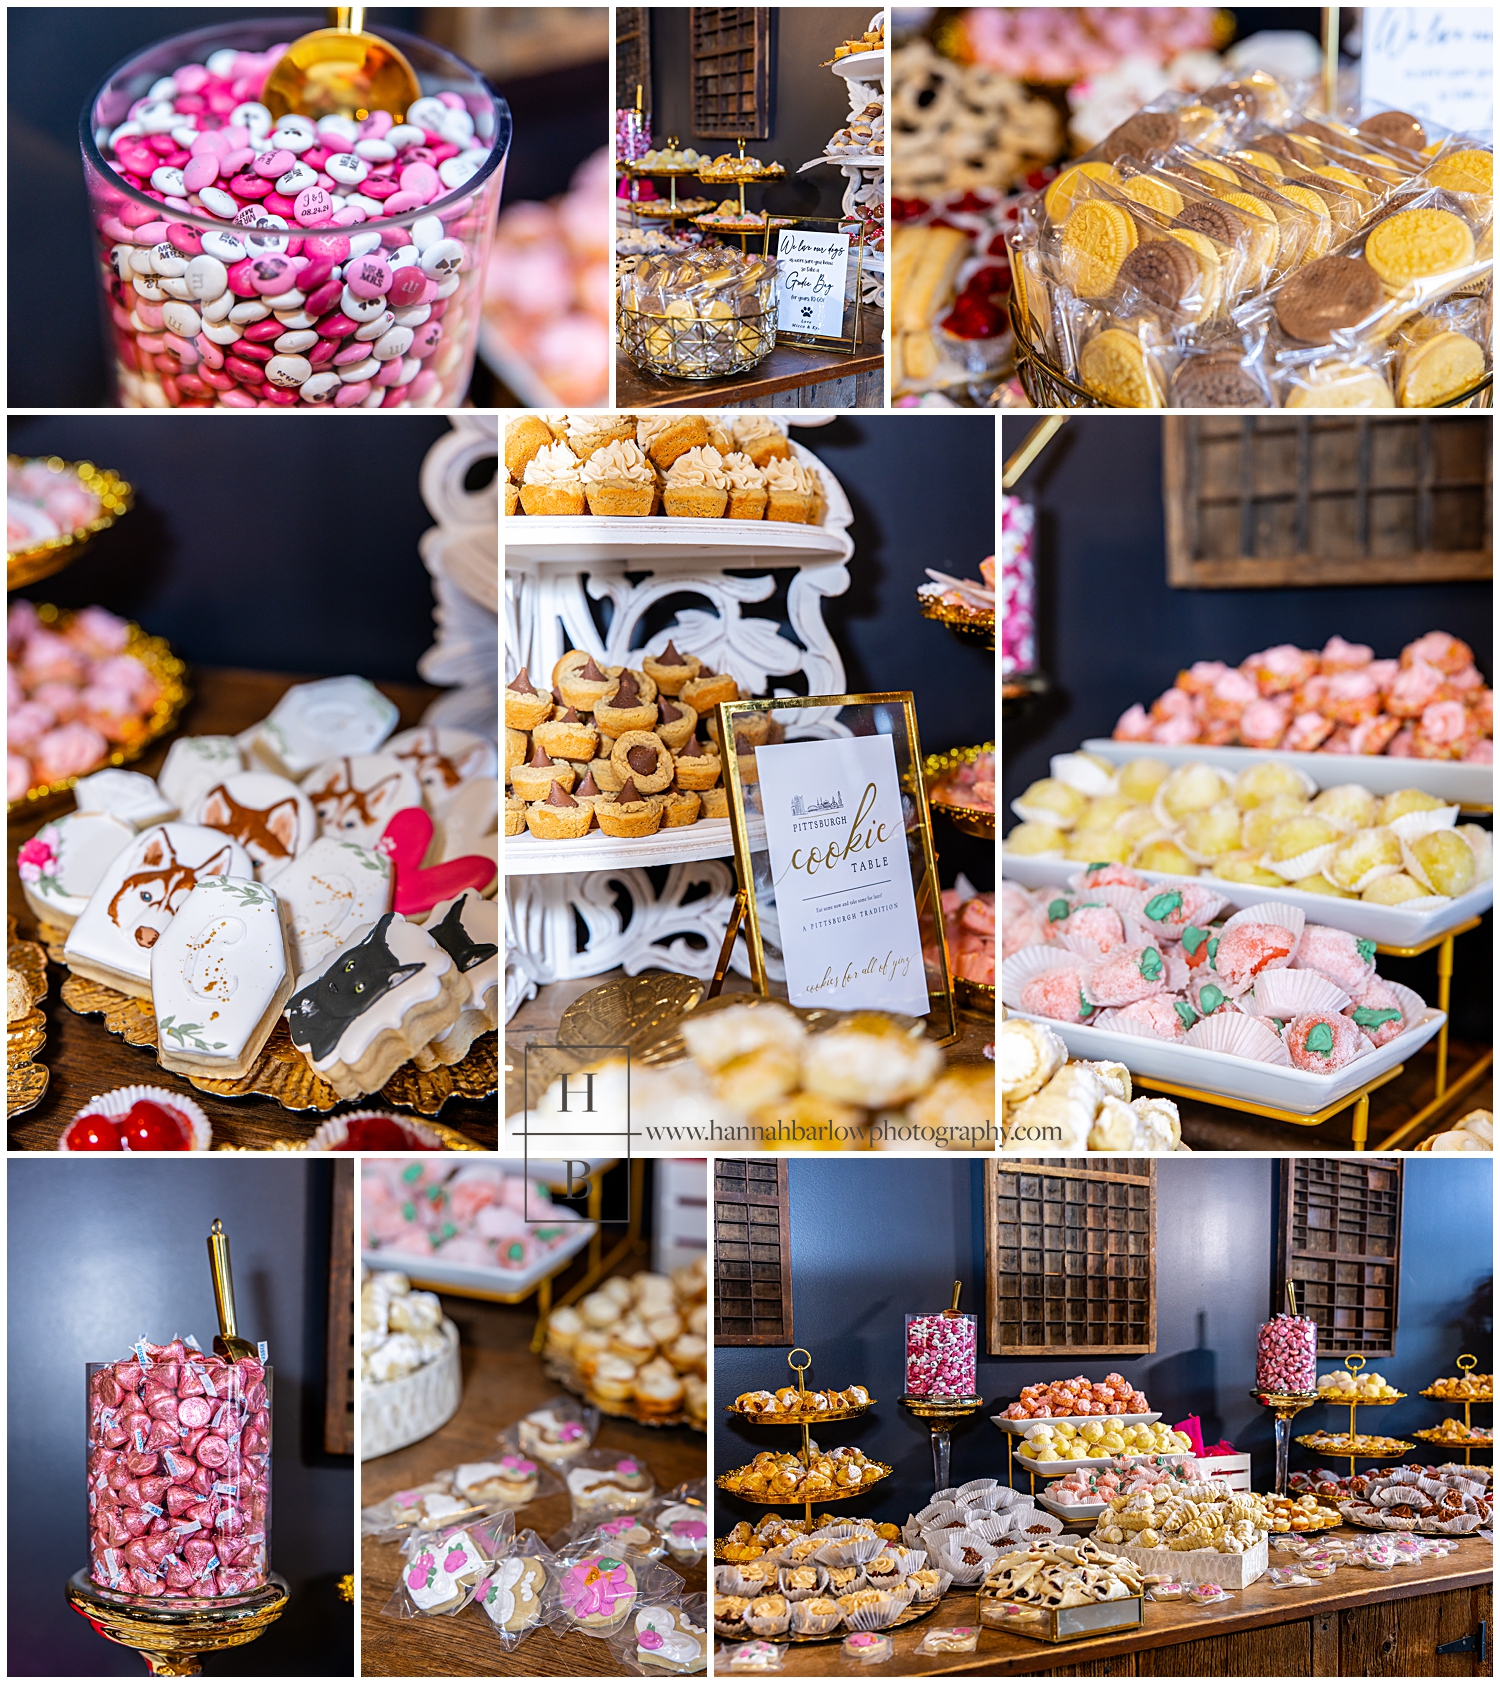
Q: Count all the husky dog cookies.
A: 4